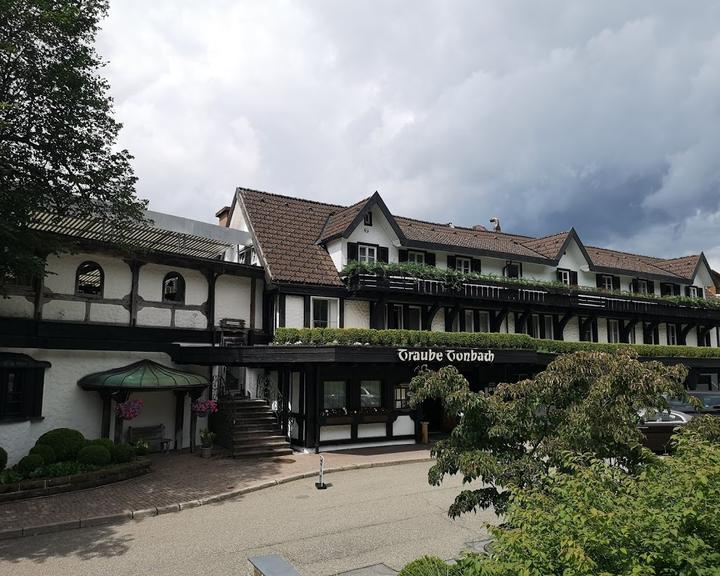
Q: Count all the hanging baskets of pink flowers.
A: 2